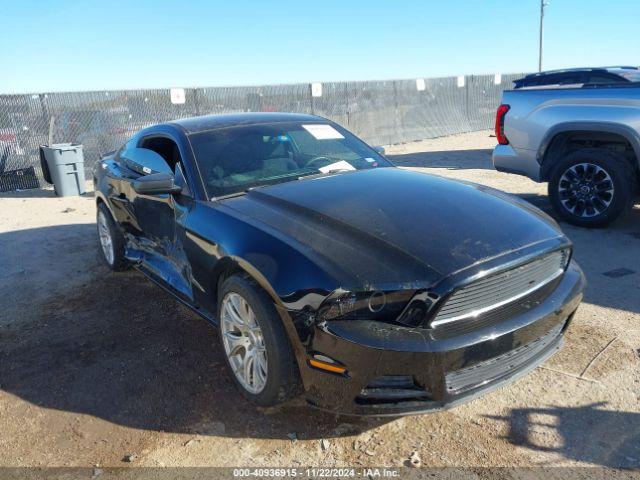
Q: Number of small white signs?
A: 5